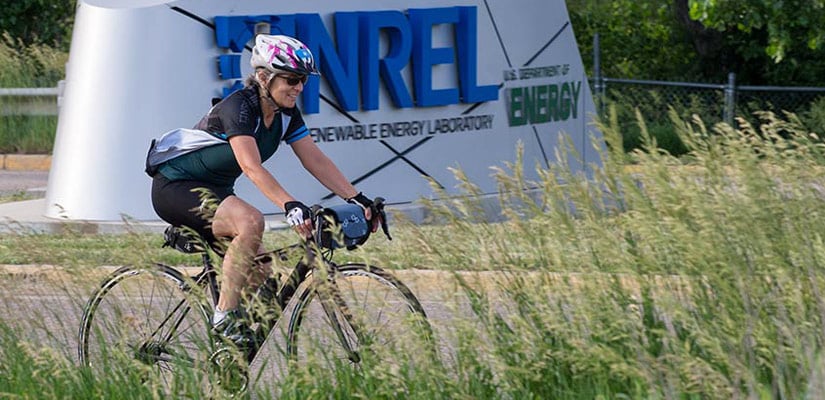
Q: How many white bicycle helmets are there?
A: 1